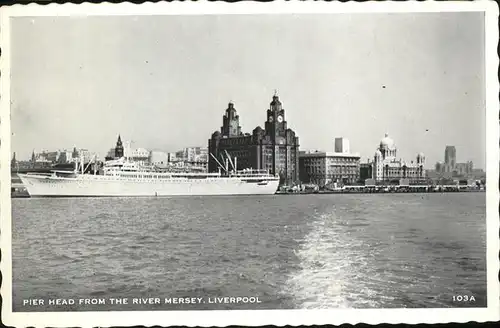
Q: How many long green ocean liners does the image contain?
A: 0